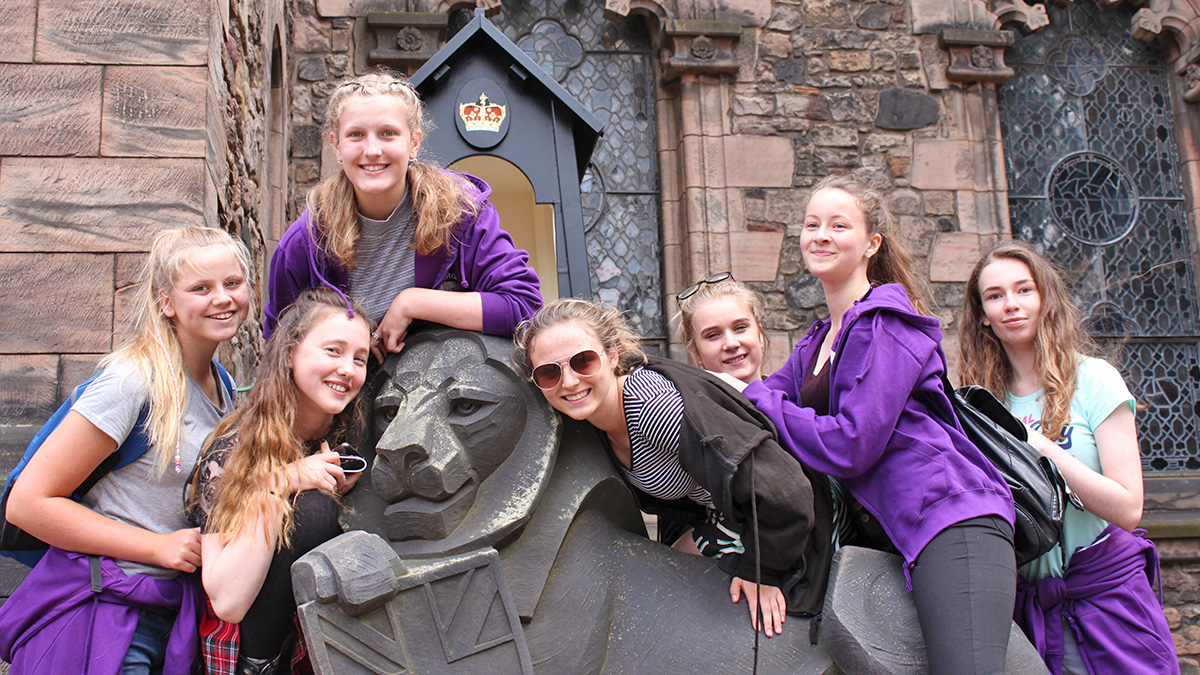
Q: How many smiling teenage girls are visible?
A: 7